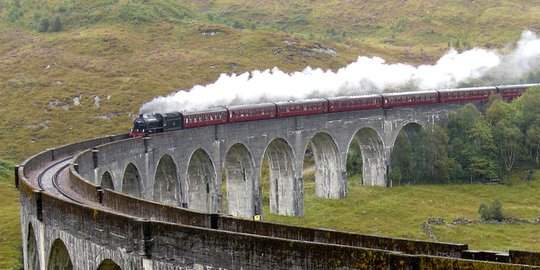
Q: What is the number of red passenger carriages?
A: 7